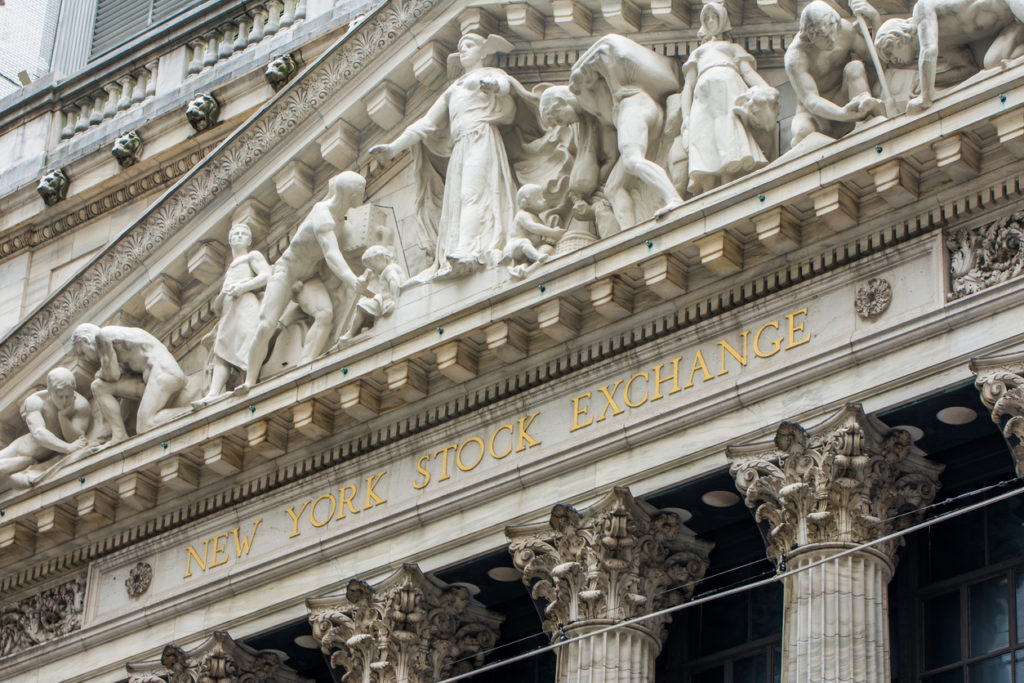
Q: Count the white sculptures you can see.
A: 11